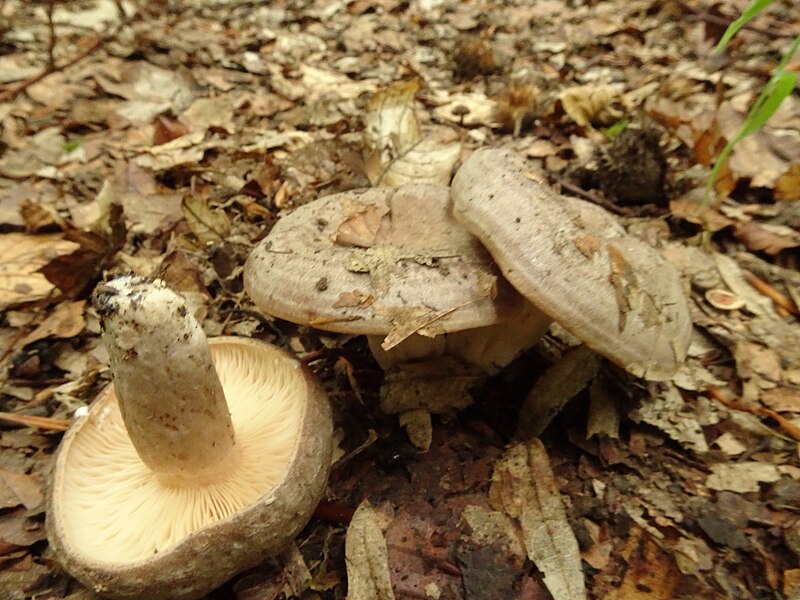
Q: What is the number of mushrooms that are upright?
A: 2